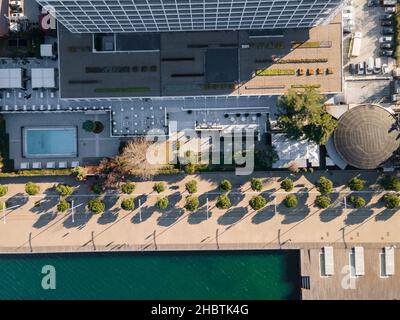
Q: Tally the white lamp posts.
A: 6